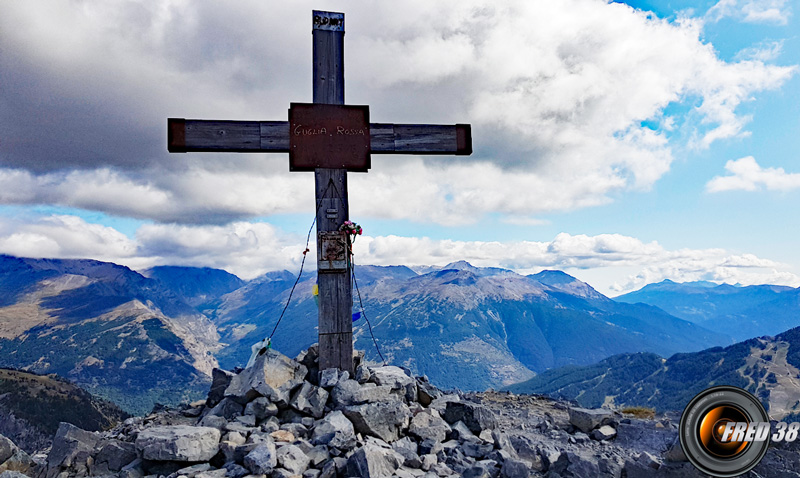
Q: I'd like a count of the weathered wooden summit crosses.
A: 1